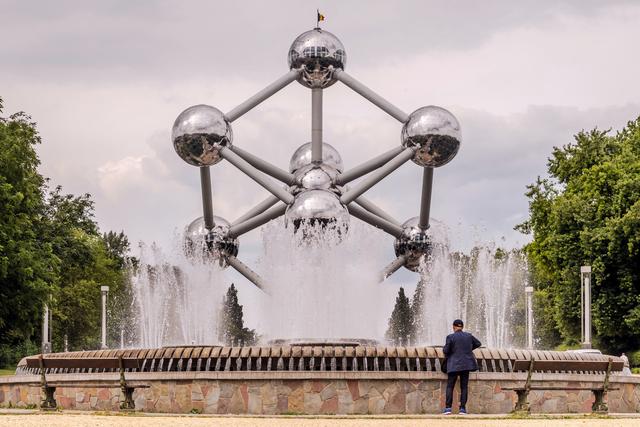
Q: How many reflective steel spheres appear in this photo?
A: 8